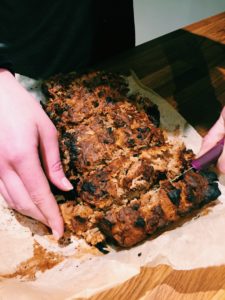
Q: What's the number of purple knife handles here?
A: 1